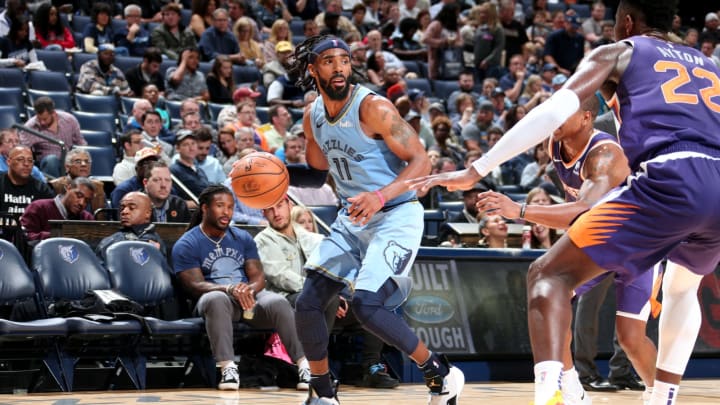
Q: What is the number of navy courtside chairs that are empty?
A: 3